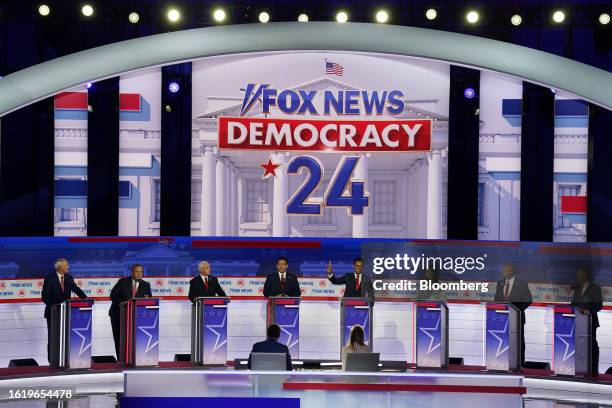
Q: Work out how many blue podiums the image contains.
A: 8